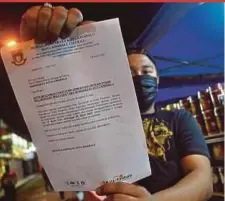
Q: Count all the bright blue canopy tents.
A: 1